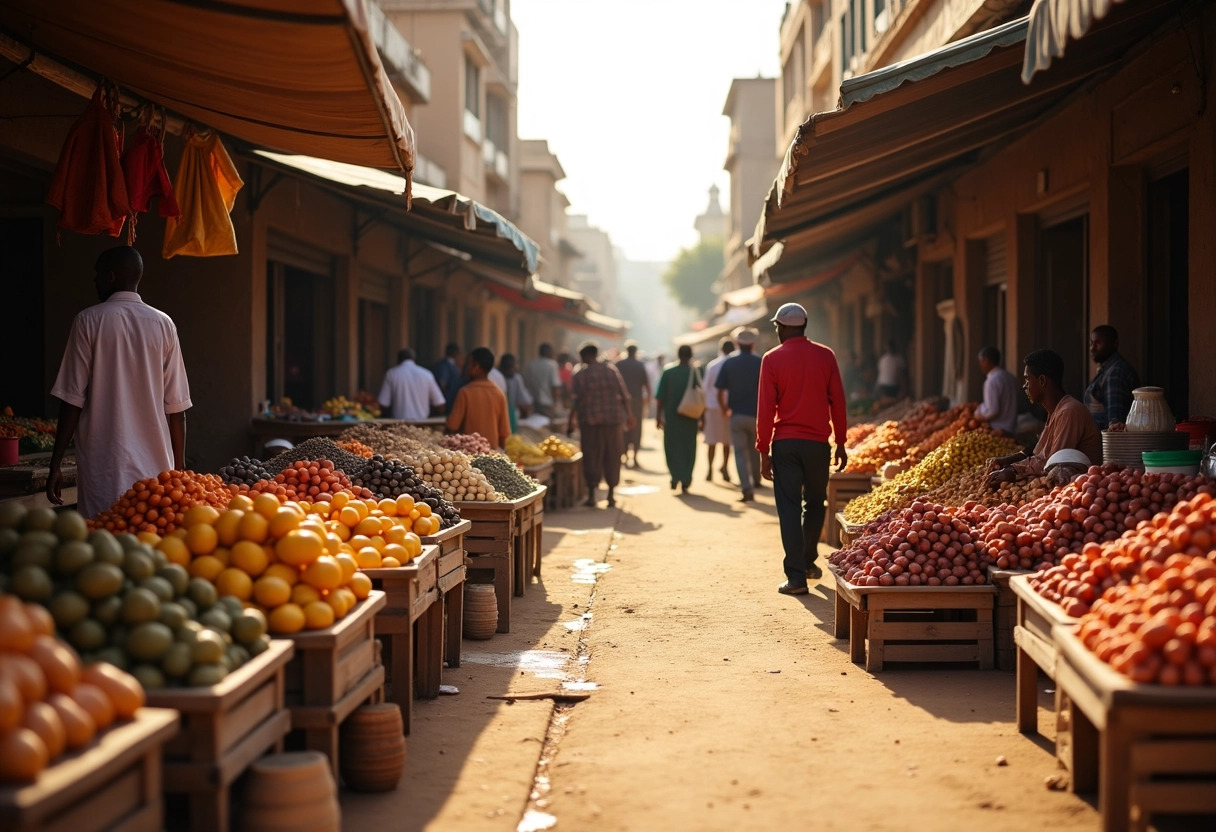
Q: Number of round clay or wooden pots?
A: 3